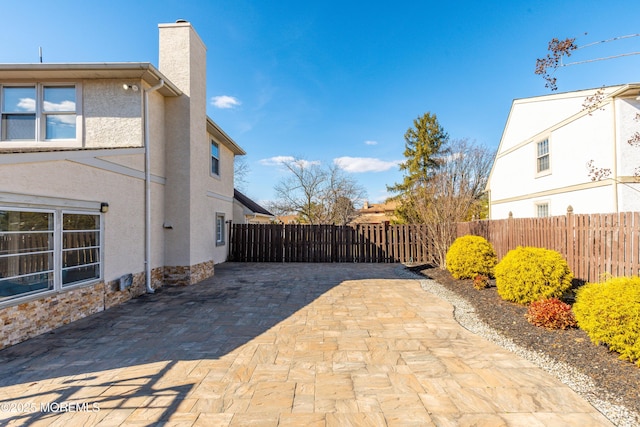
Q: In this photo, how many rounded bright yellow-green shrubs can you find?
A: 3